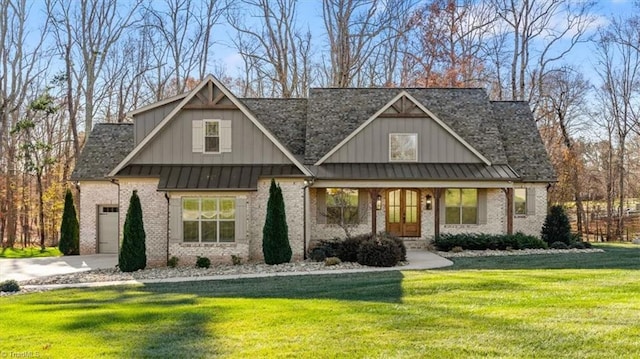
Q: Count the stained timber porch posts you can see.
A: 3